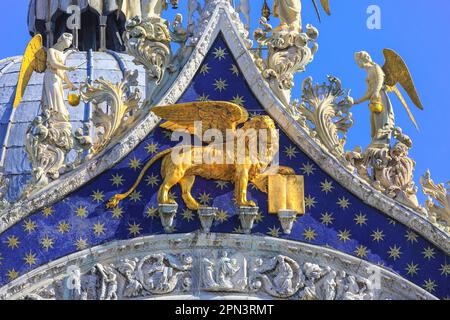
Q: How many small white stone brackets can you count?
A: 4